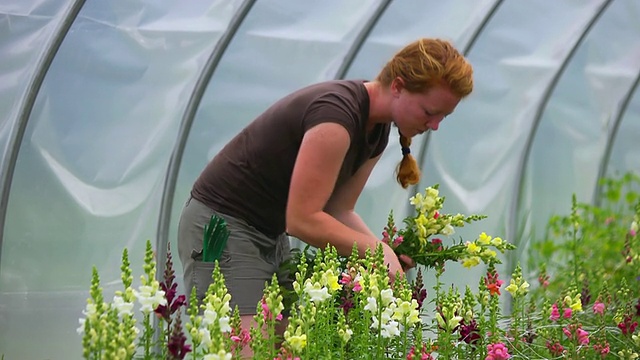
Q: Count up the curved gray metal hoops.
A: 6